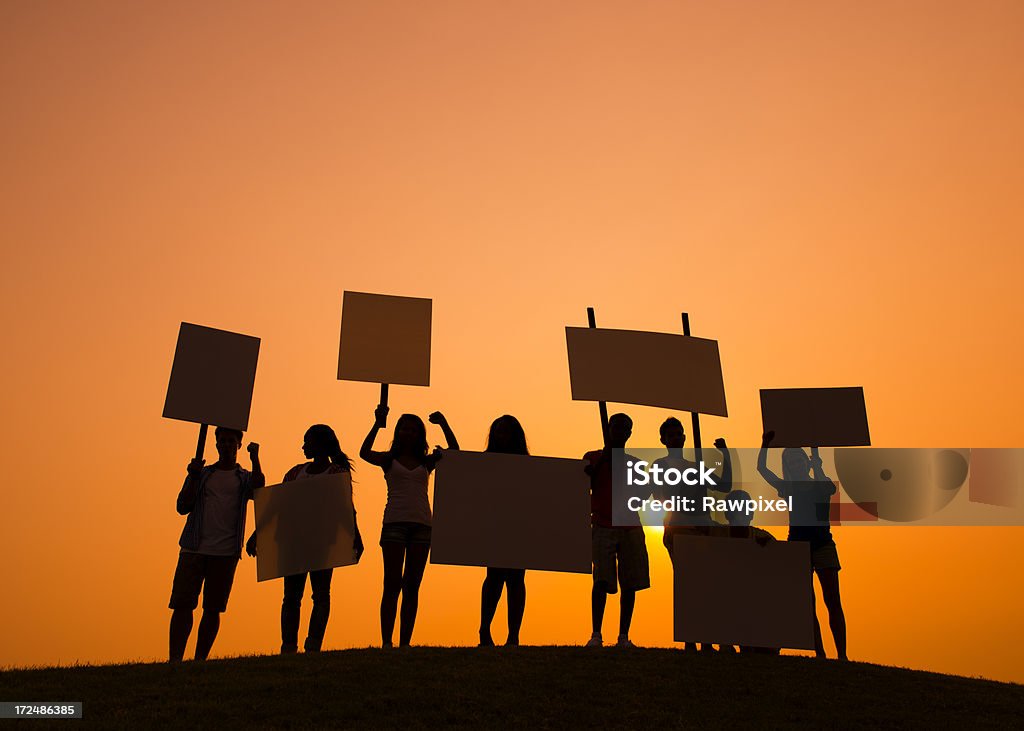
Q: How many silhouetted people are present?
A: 8